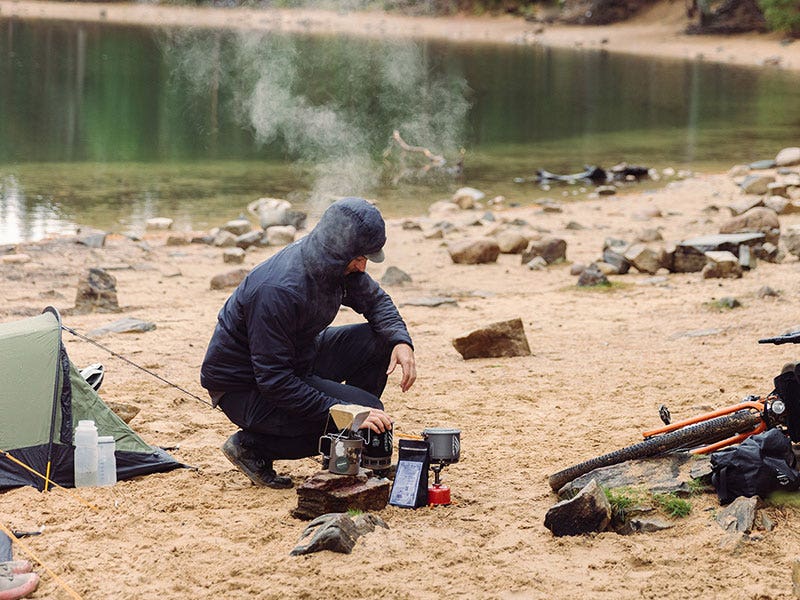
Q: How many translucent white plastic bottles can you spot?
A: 2